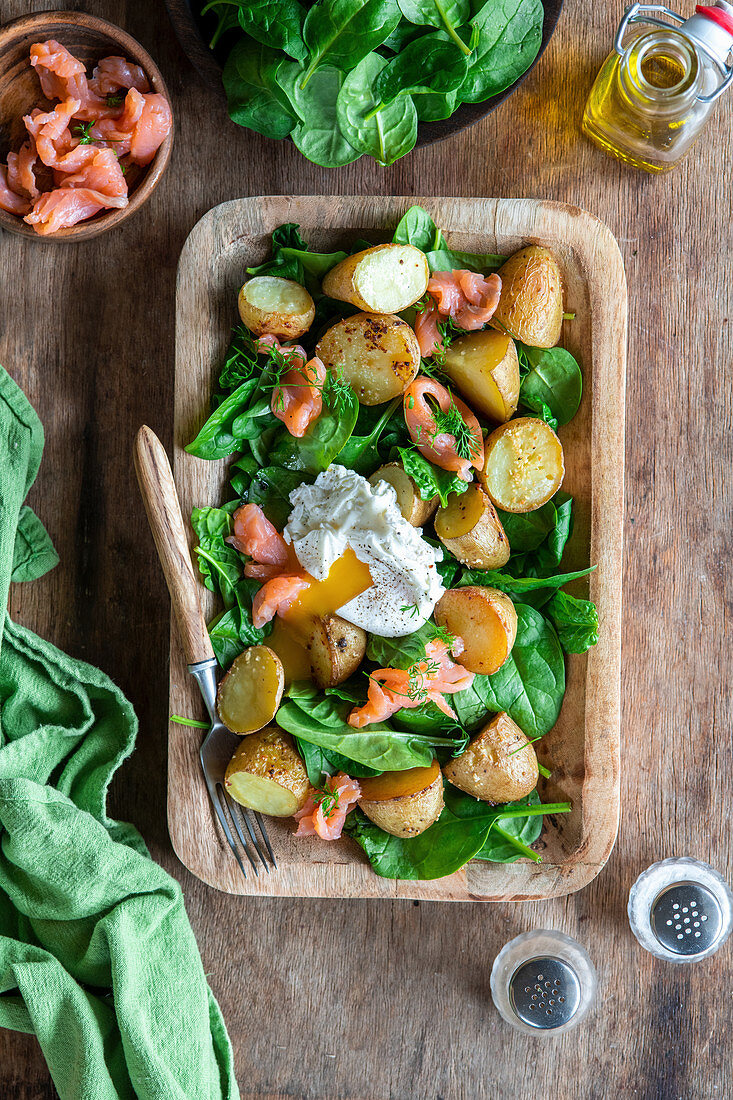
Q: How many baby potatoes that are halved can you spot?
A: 14